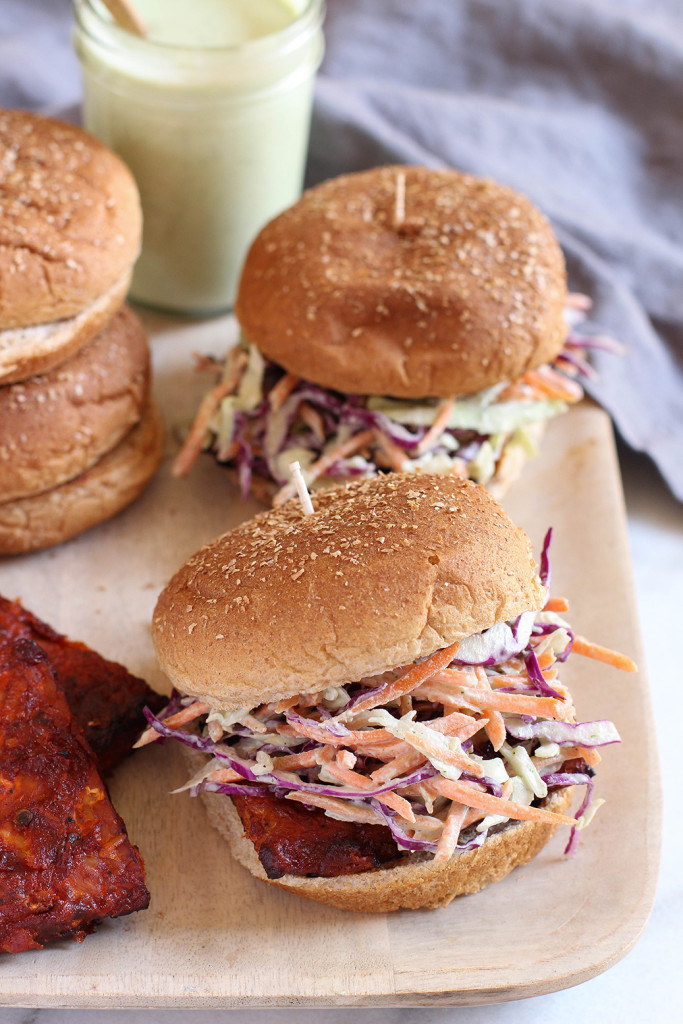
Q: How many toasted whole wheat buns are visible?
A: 4